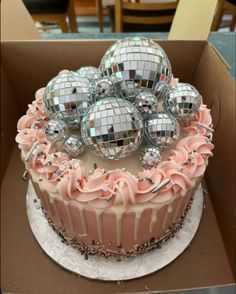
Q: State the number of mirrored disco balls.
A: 11